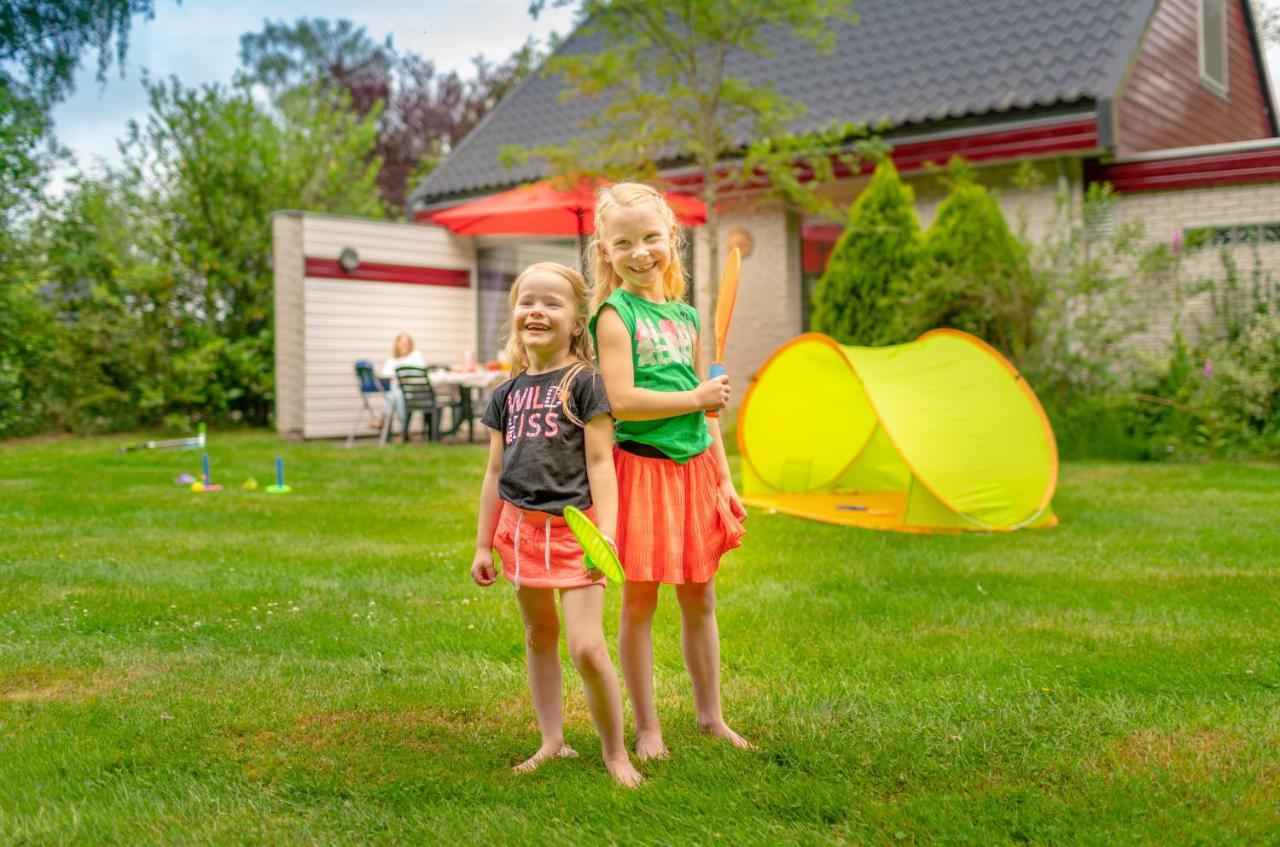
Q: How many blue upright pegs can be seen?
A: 2